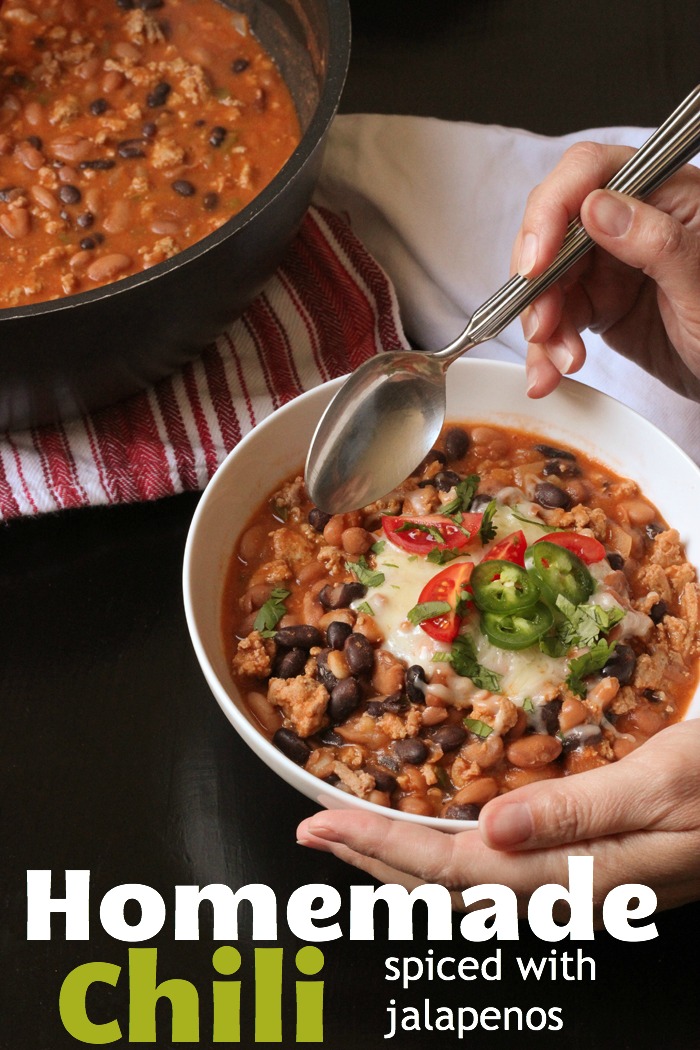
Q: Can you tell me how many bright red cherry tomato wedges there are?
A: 4